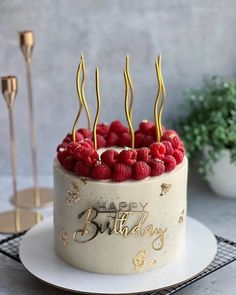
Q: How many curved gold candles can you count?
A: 7